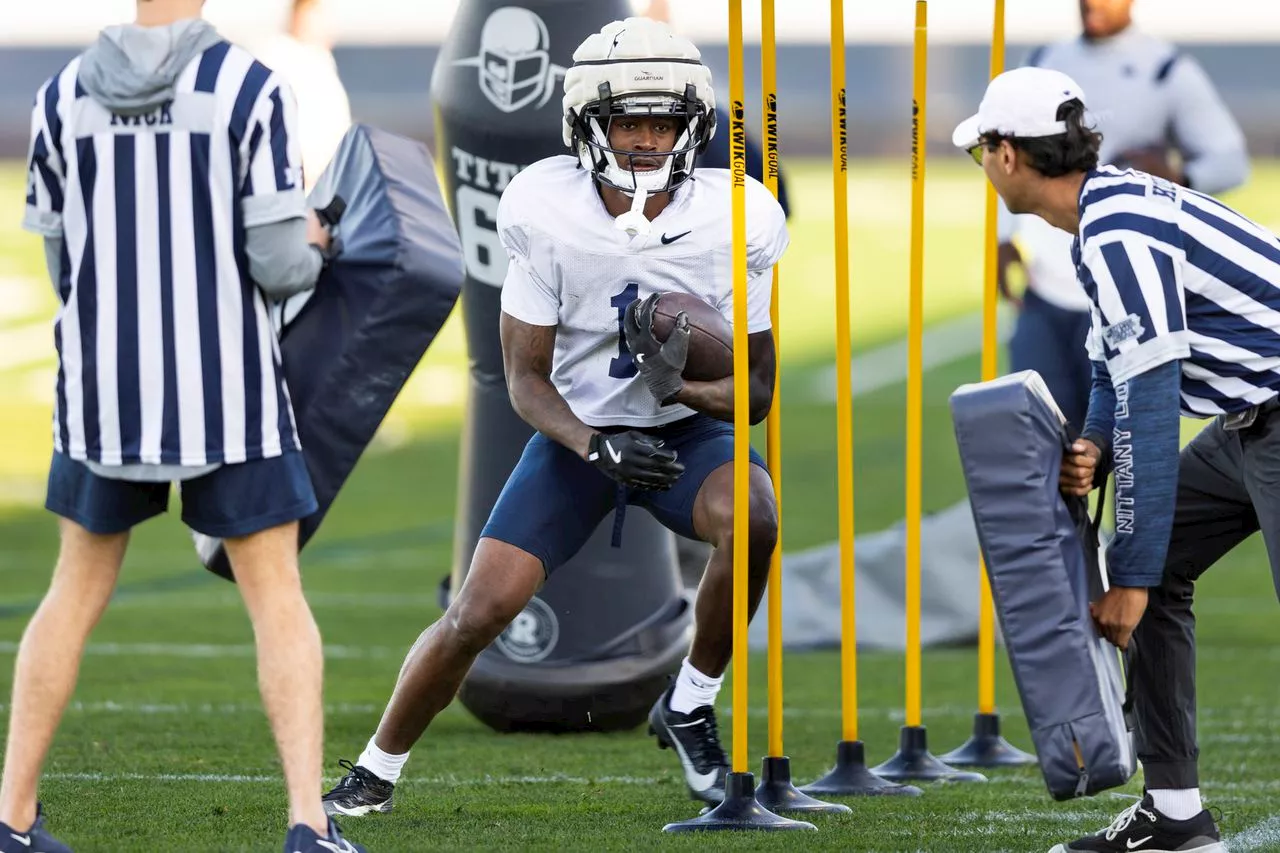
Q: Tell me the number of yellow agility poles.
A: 5